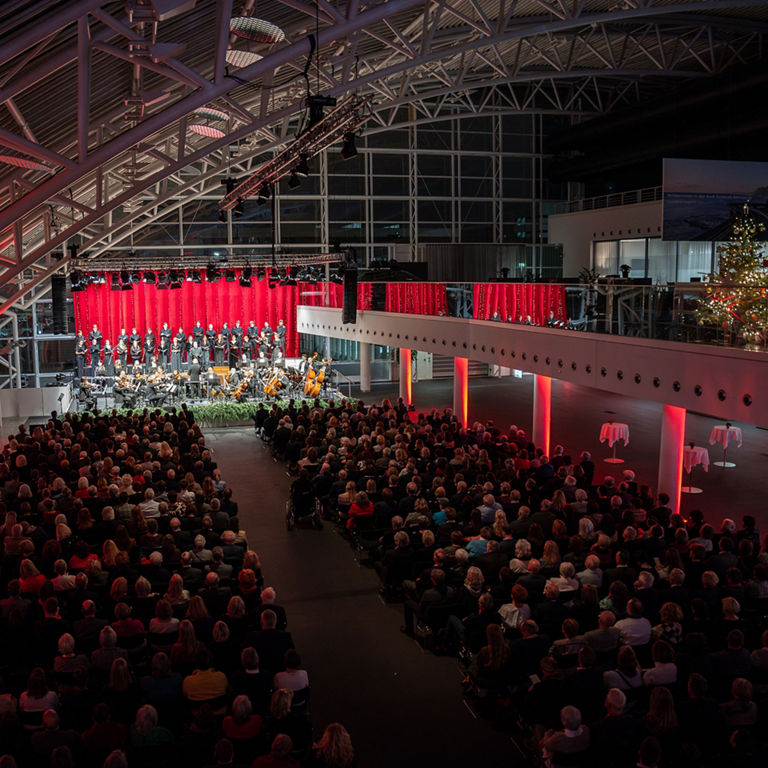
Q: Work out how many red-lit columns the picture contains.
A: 4